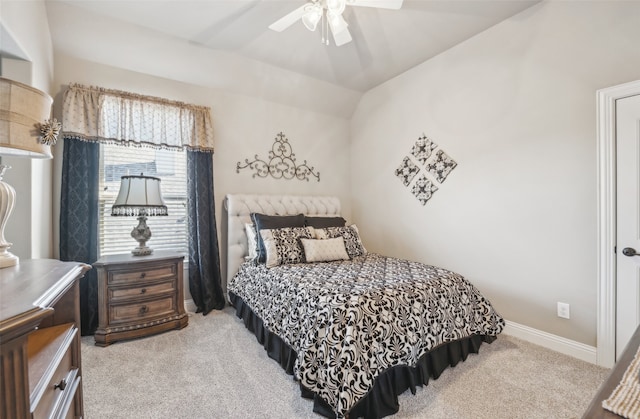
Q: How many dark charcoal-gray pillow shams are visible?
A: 2